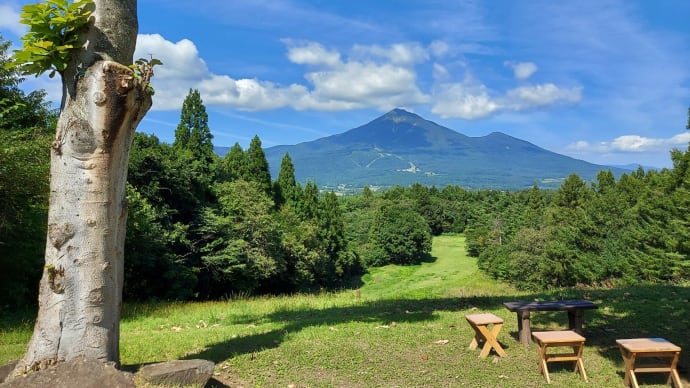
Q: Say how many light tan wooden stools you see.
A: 3